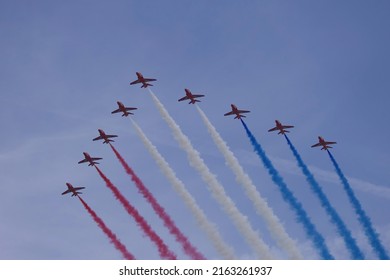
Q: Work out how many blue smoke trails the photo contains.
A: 3